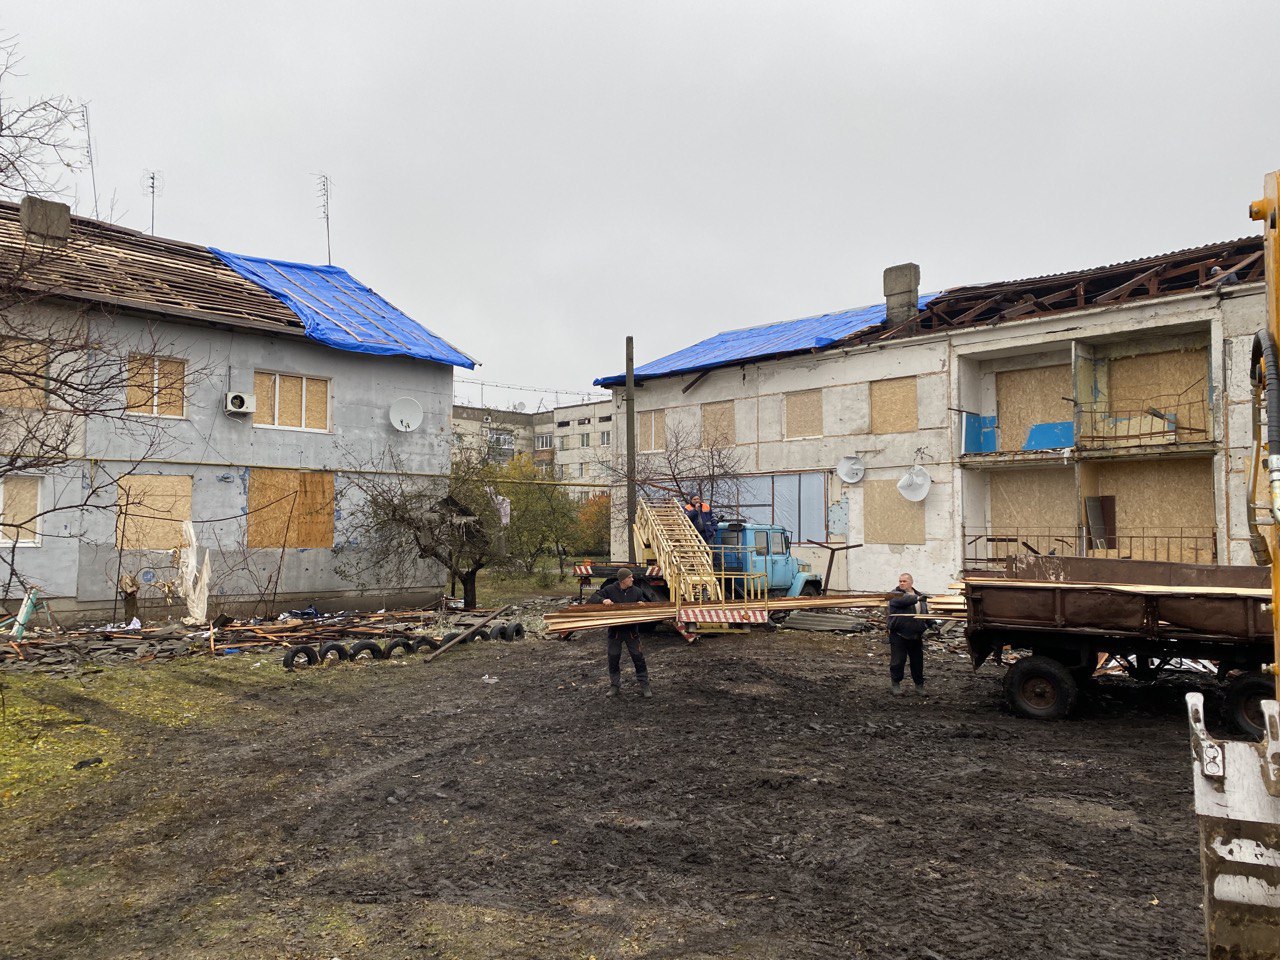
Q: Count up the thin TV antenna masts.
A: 3